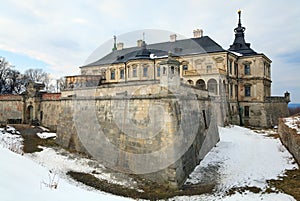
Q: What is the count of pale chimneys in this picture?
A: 4